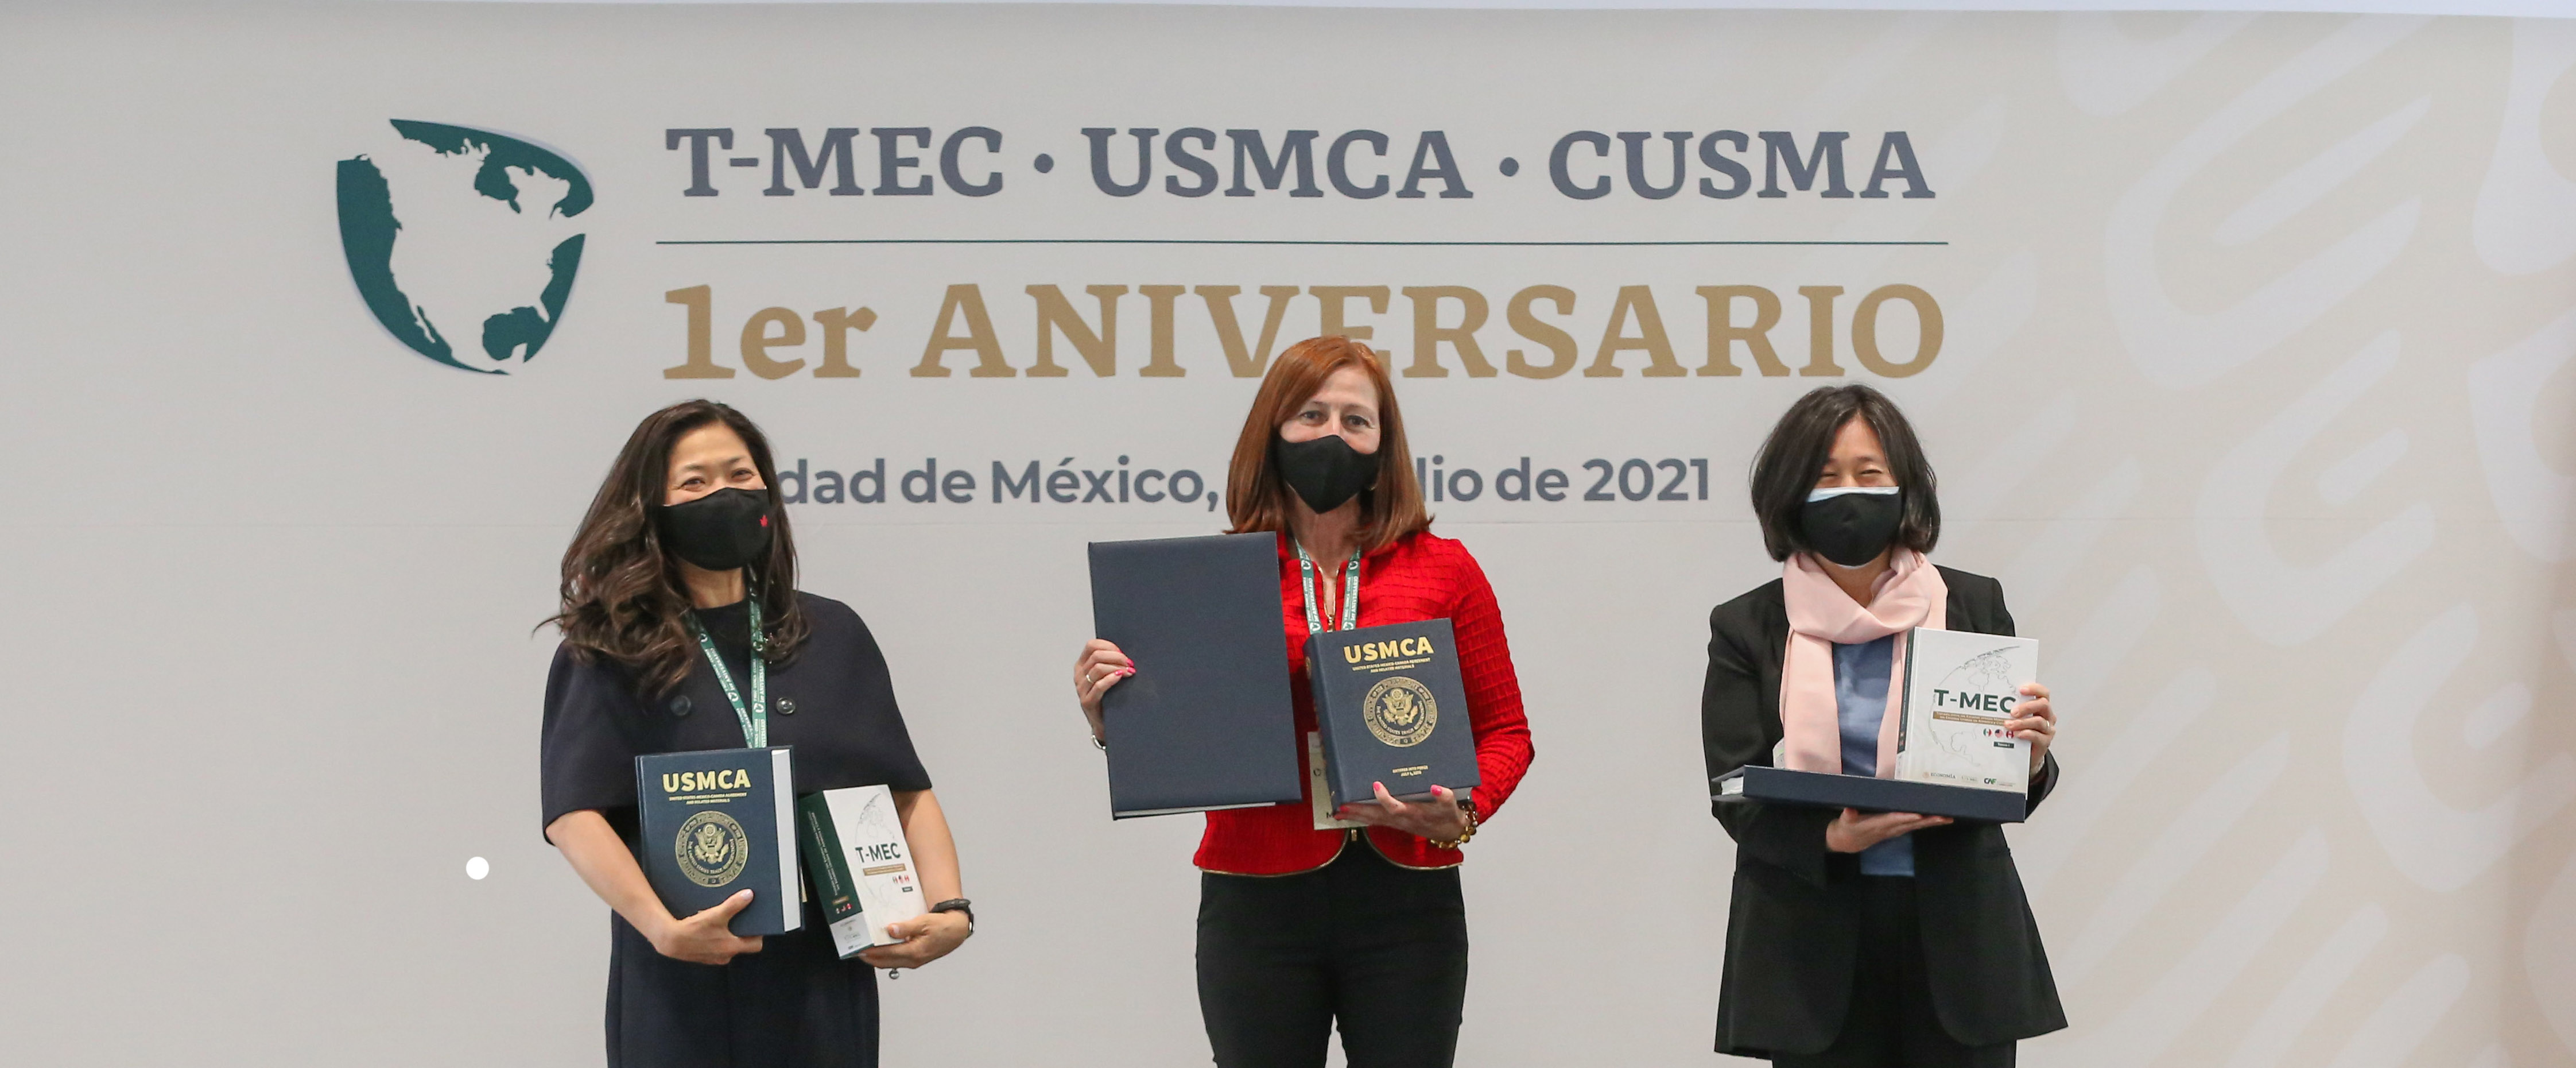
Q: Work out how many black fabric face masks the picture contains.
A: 3